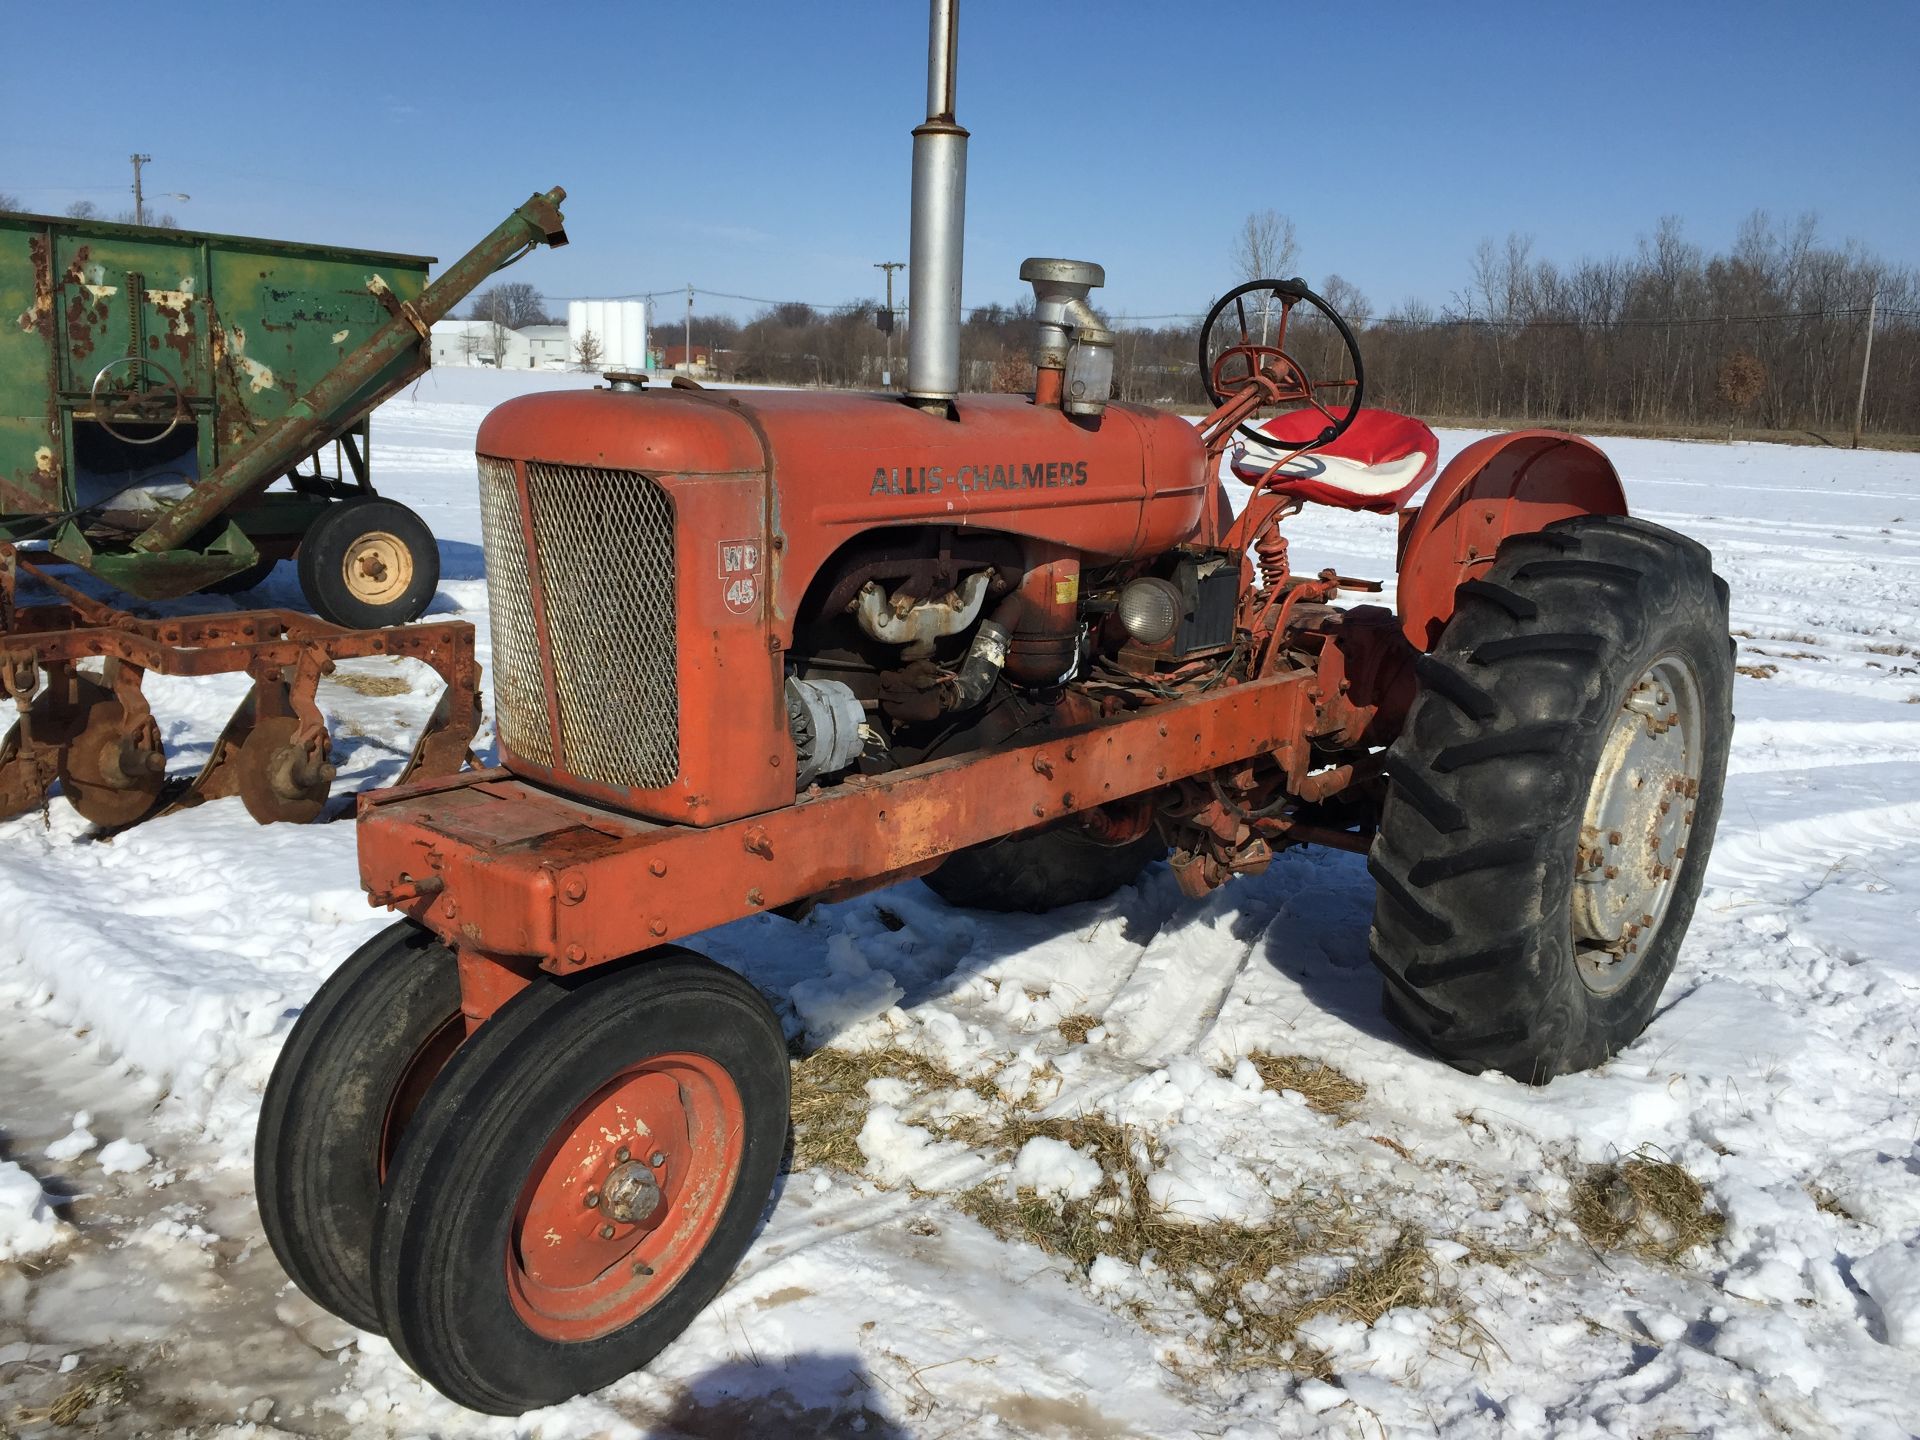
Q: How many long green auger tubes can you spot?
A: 1